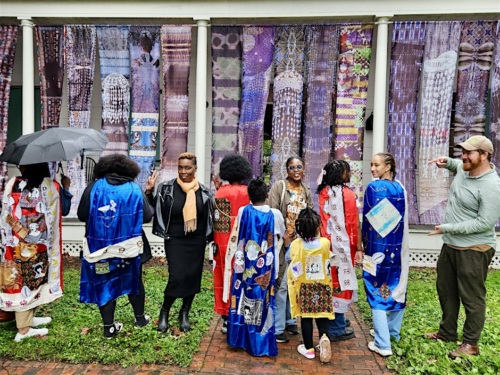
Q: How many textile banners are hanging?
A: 15